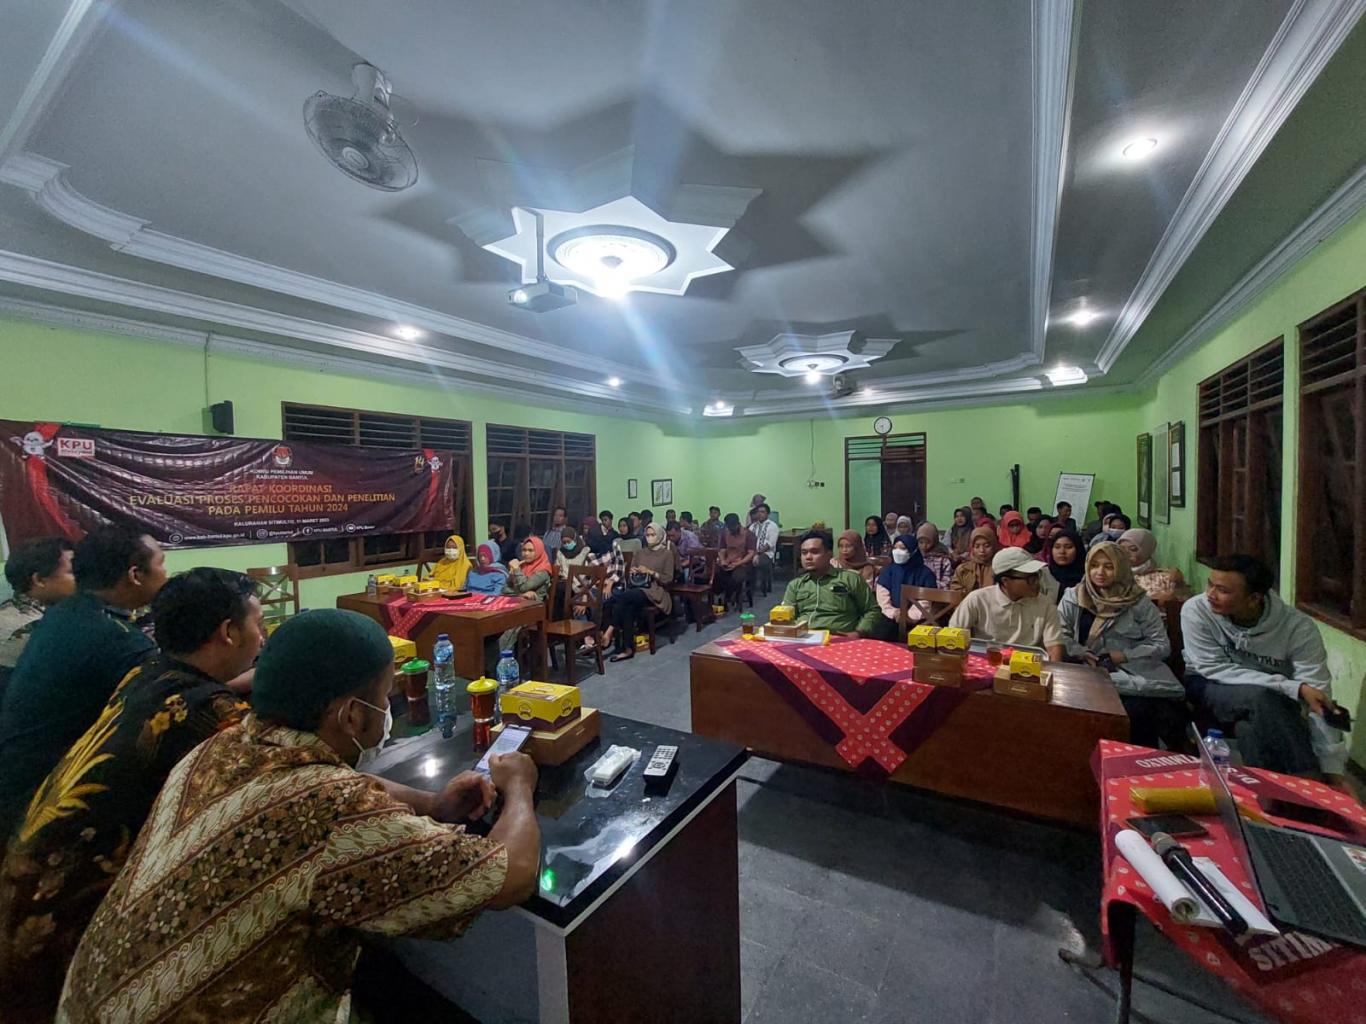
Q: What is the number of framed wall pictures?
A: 5